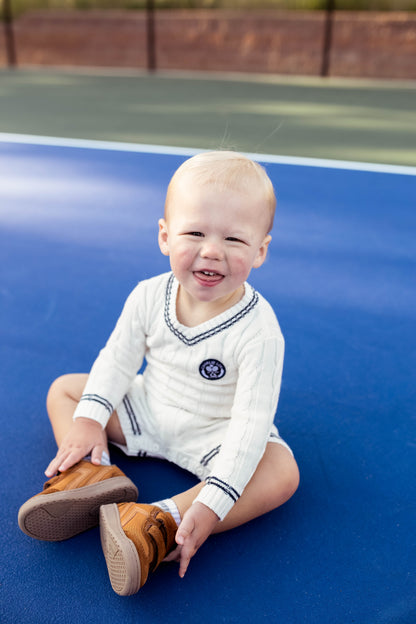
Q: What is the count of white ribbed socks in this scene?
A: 2